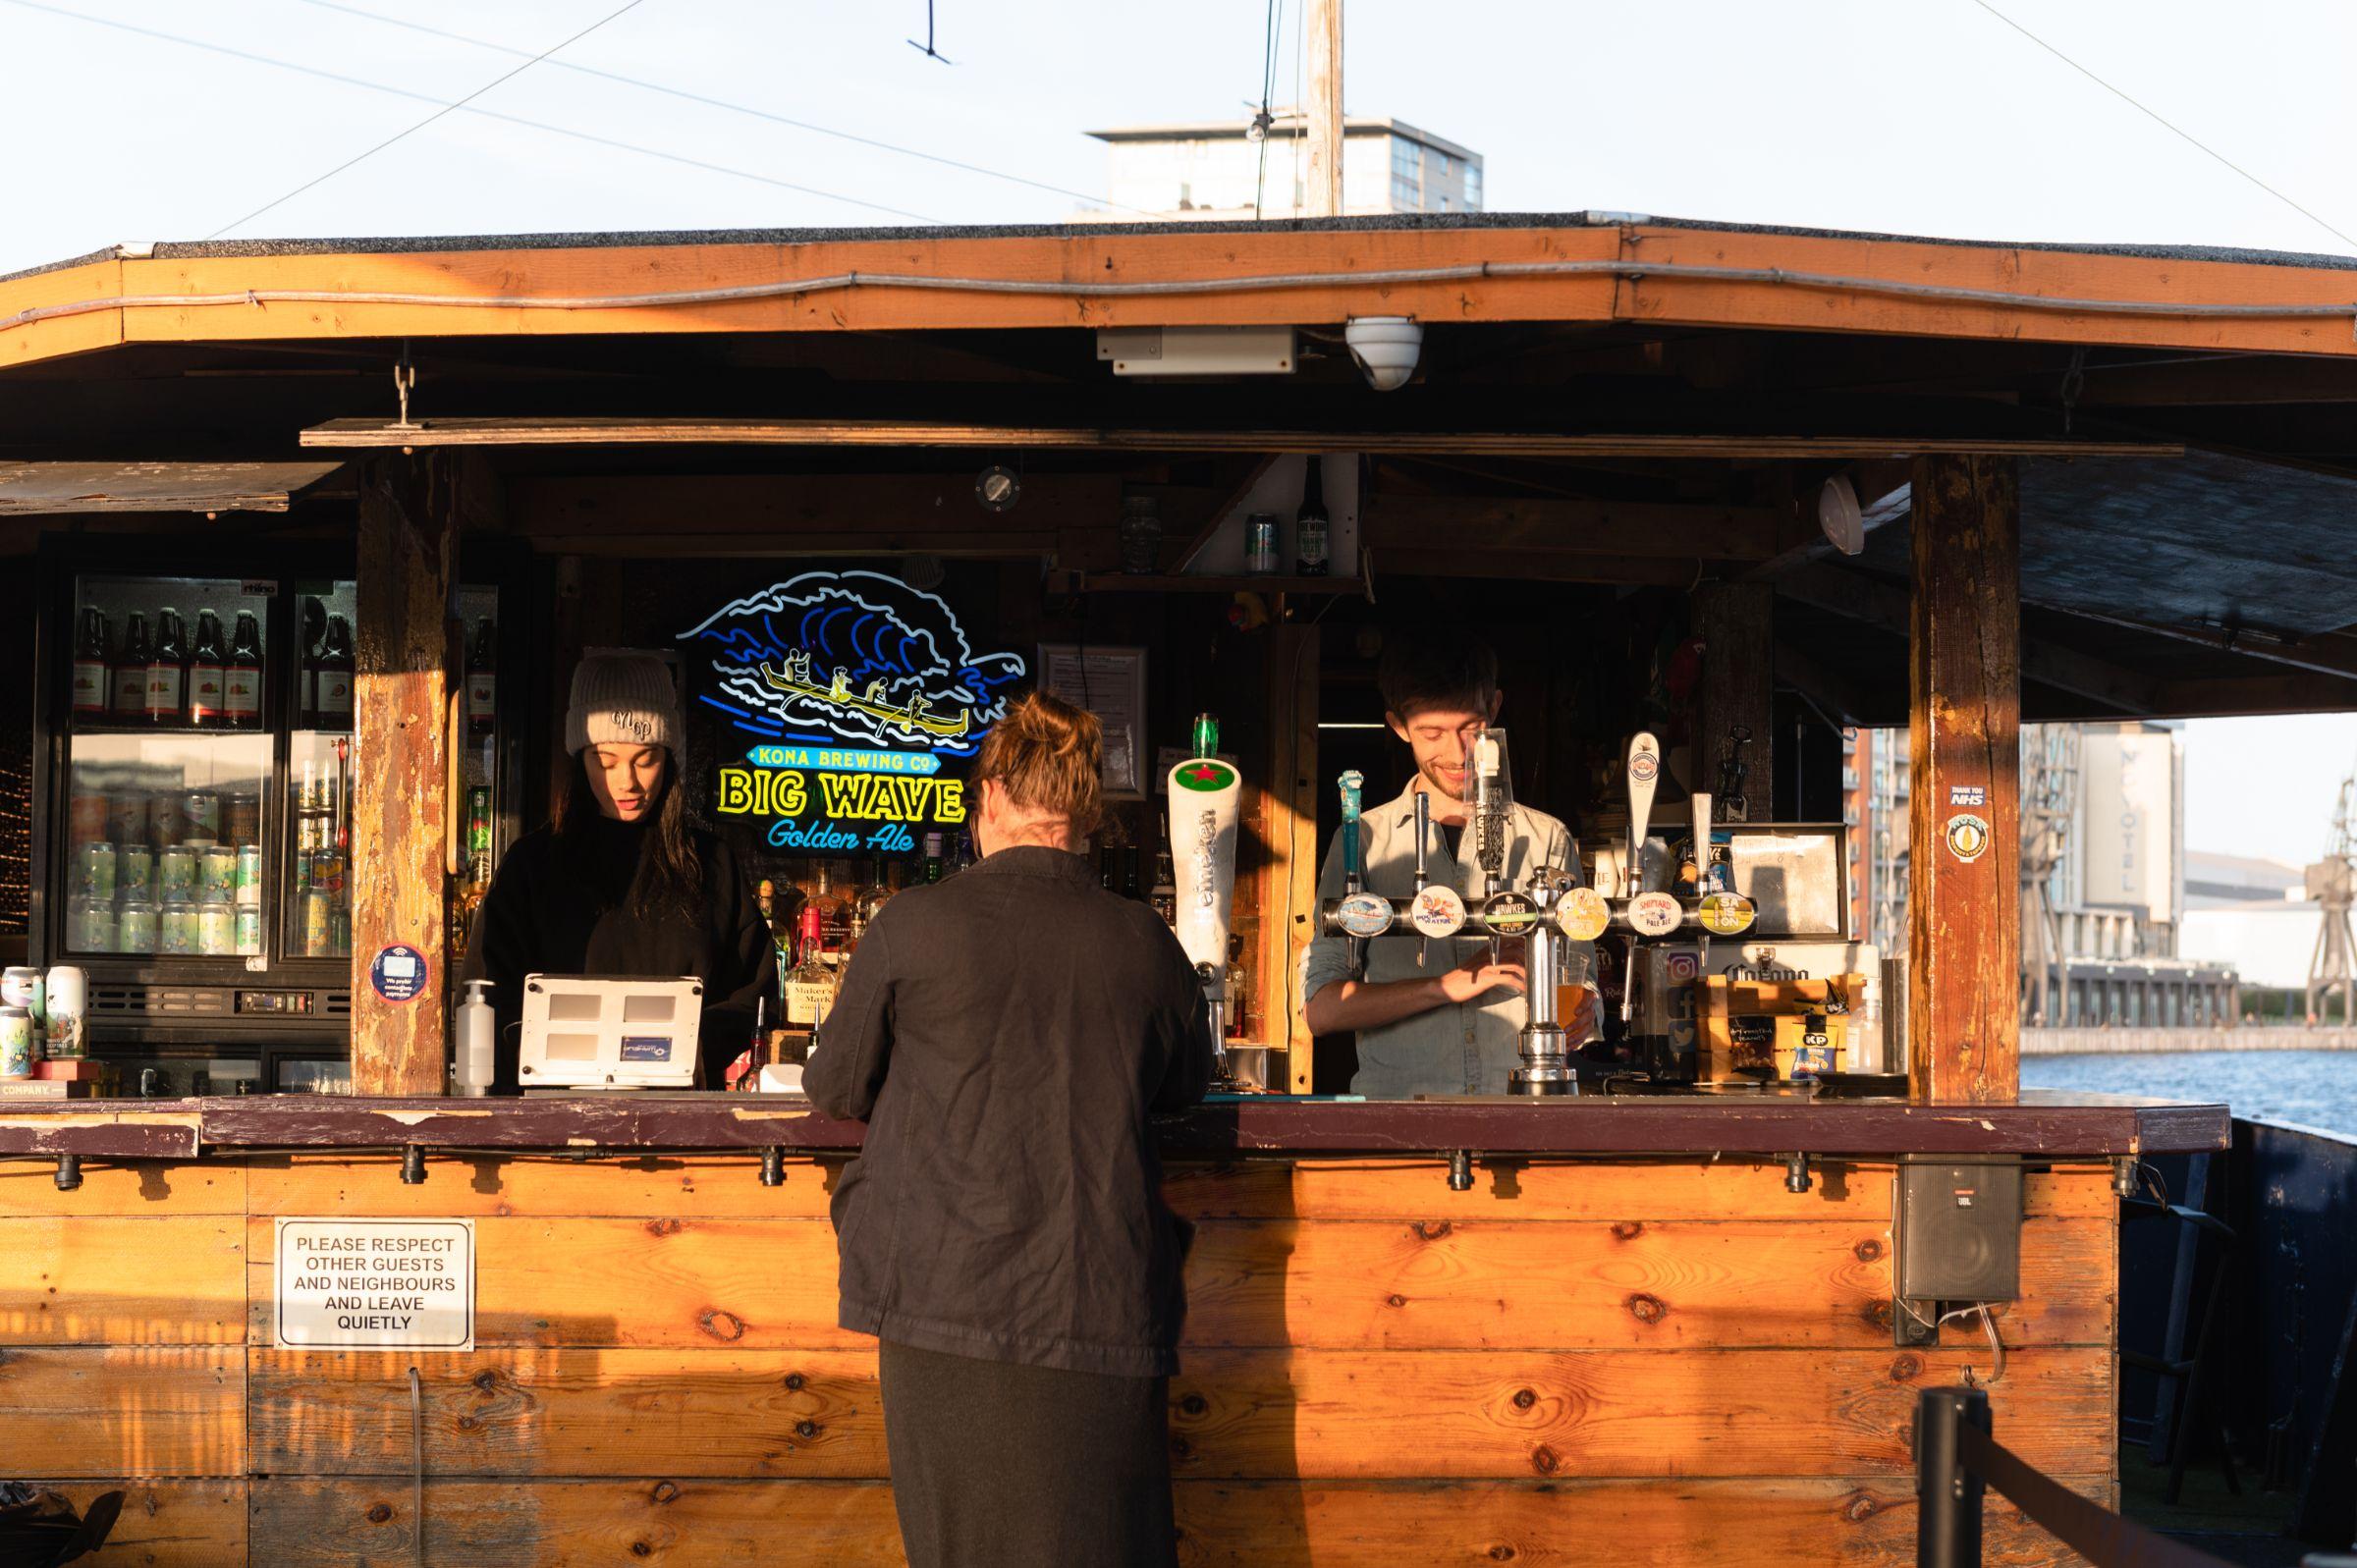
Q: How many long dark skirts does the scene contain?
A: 1